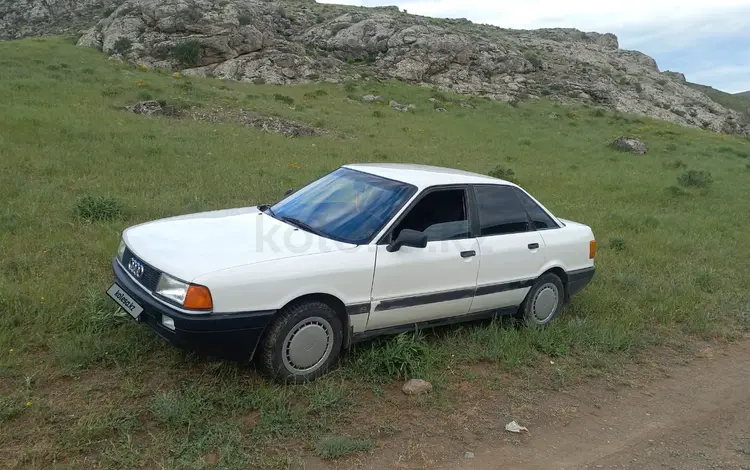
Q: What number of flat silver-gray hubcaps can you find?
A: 2